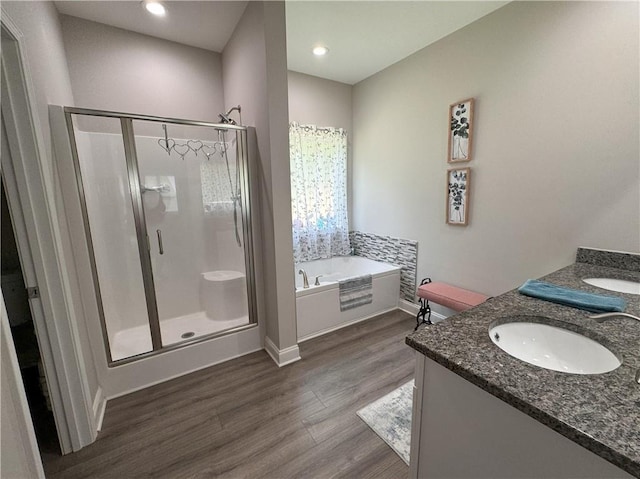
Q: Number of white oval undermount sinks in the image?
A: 2